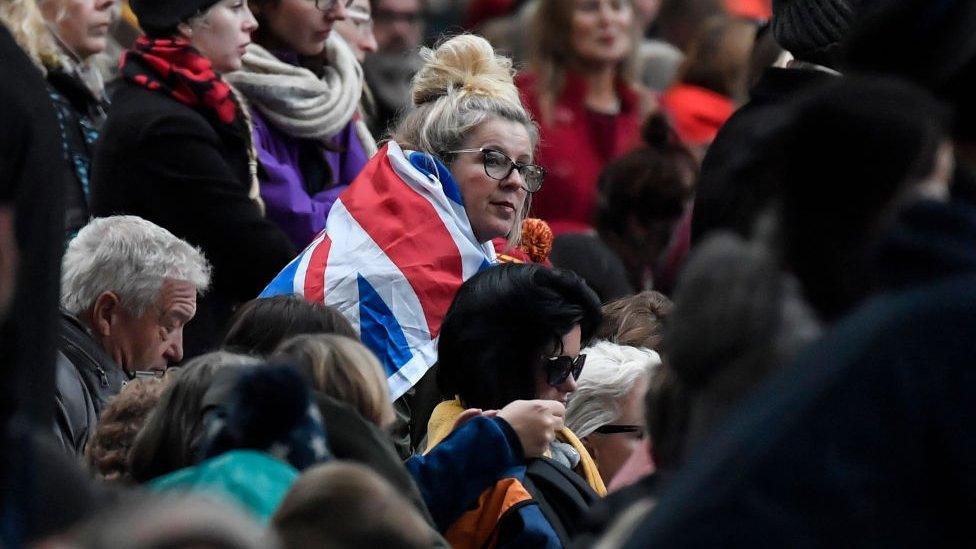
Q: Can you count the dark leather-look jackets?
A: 1